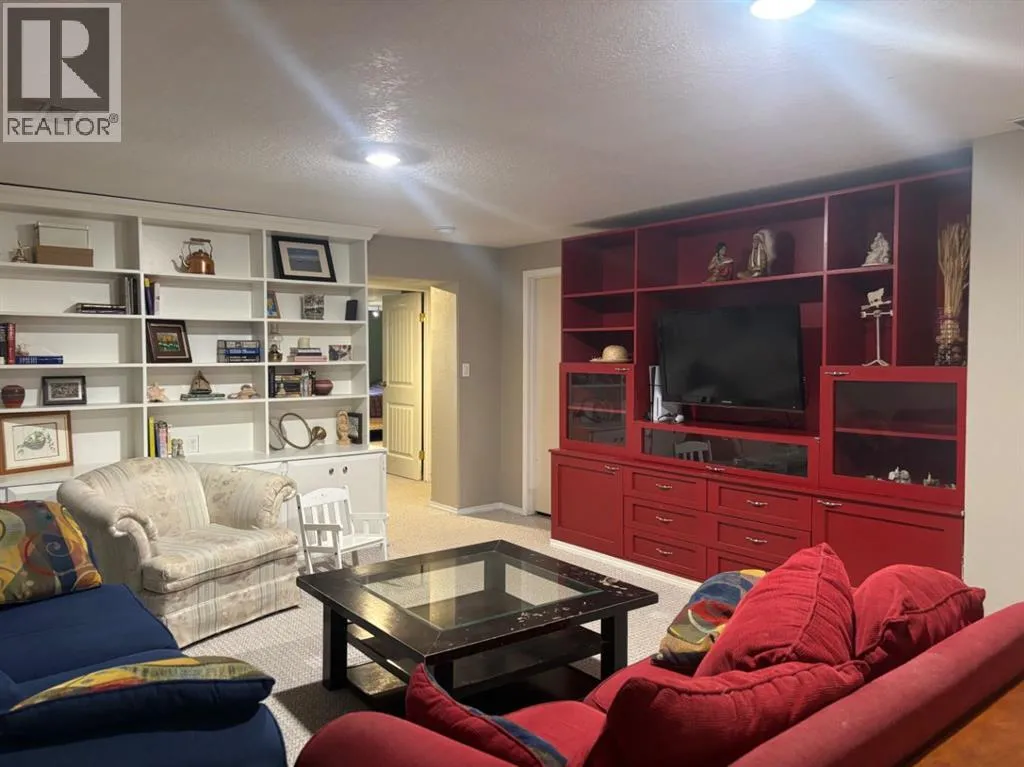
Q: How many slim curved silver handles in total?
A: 10